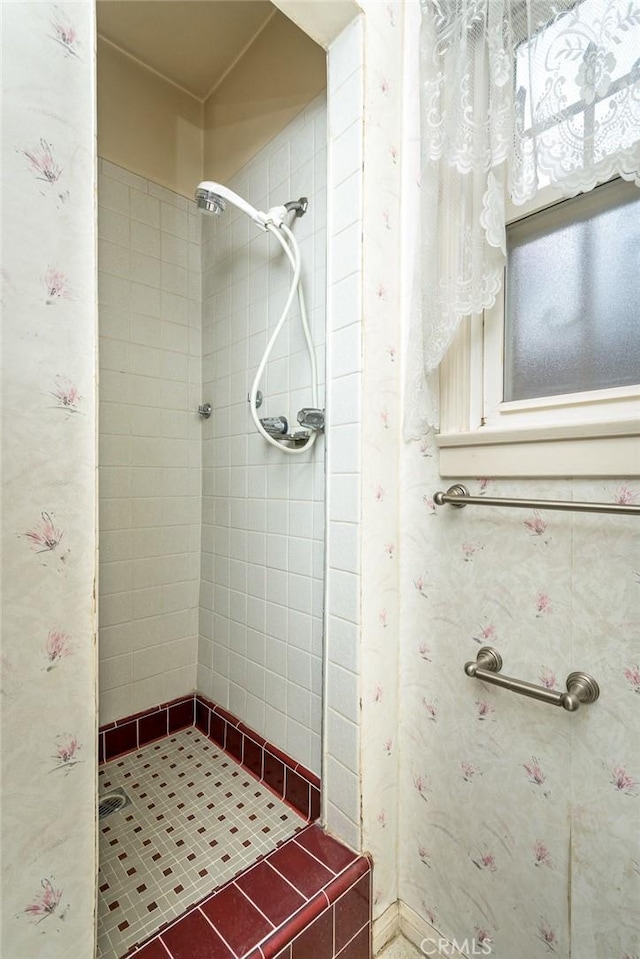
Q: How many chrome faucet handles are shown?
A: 2